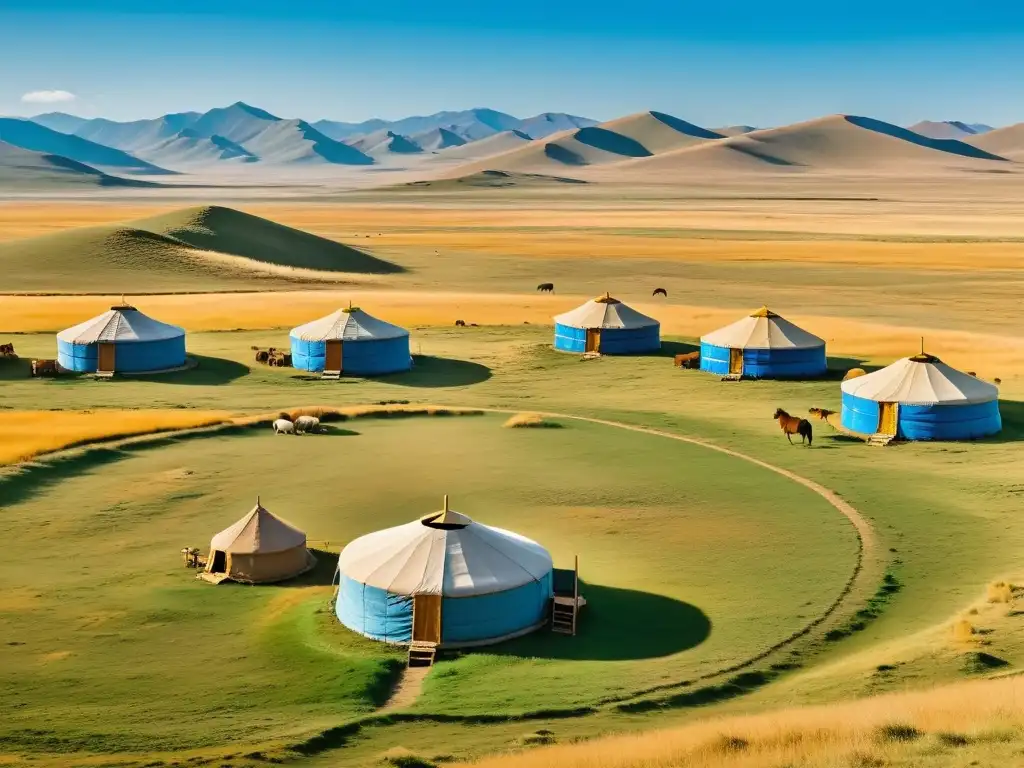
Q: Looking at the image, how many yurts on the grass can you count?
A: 7